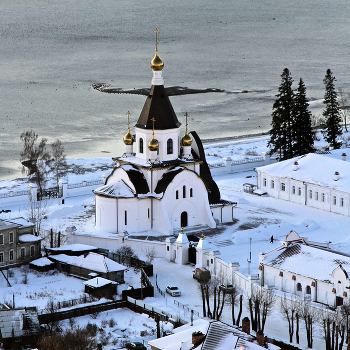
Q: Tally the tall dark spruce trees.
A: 3